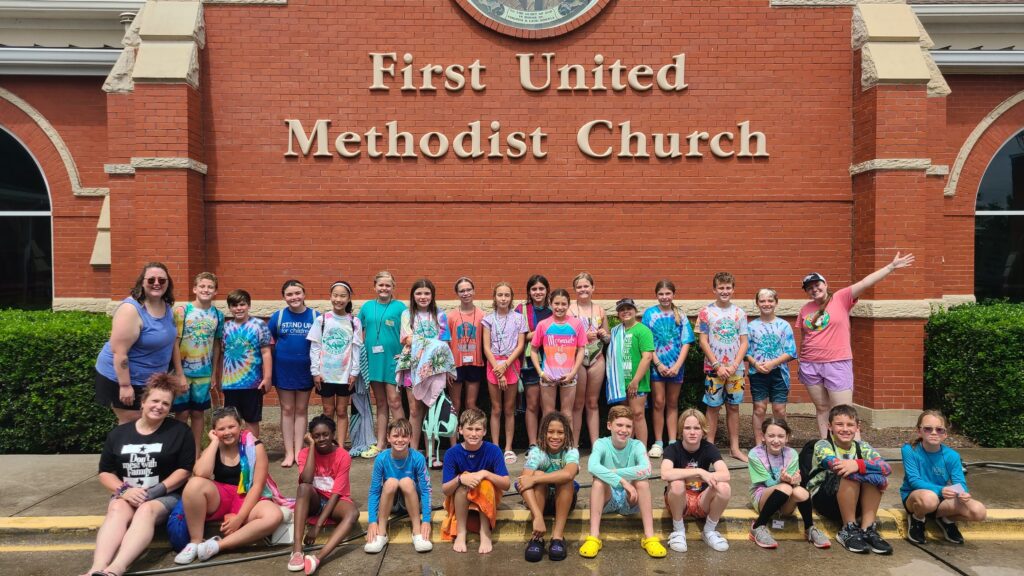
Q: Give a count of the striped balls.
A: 0